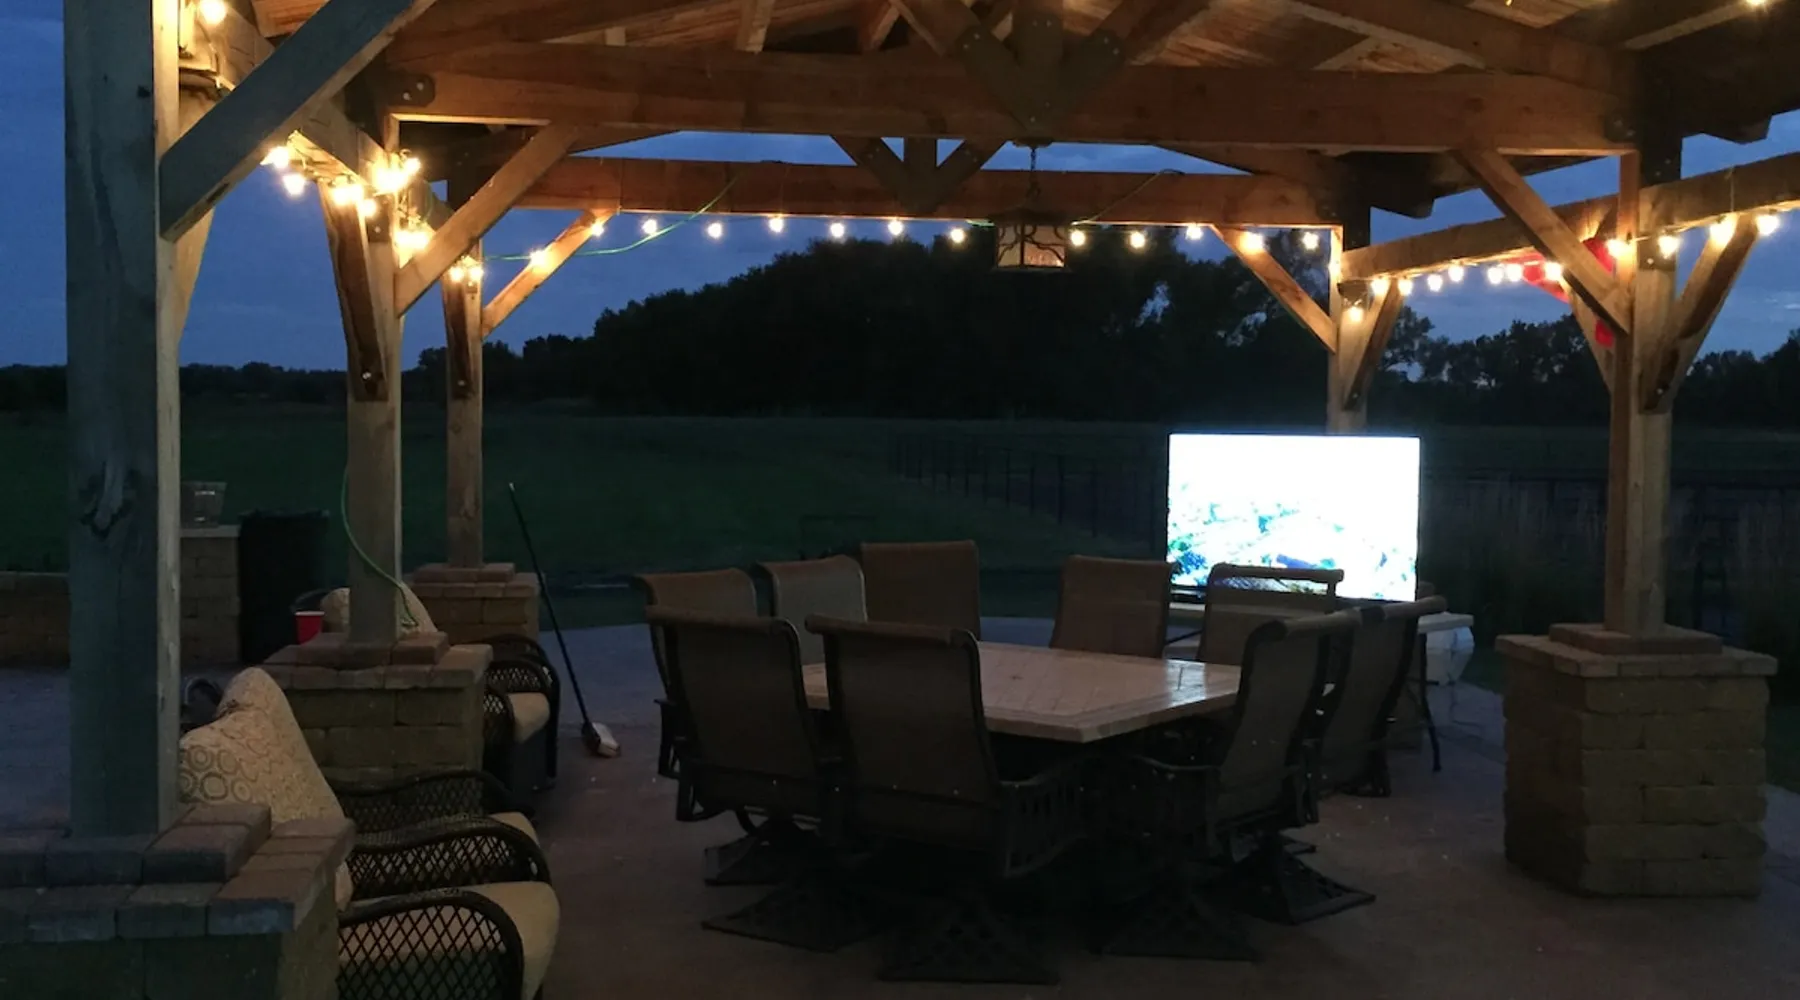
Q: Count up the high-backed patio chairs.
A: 9